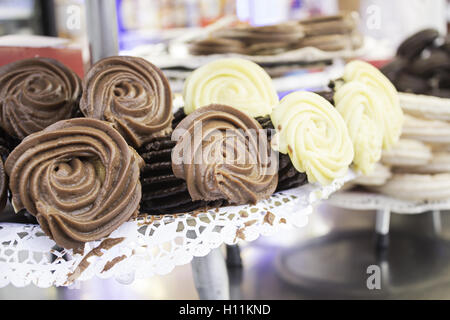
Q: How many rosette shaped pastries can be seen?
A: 8